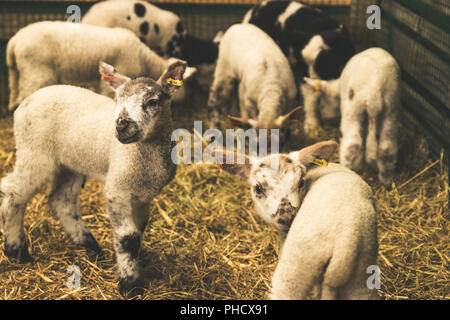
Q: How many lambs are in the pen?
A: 7